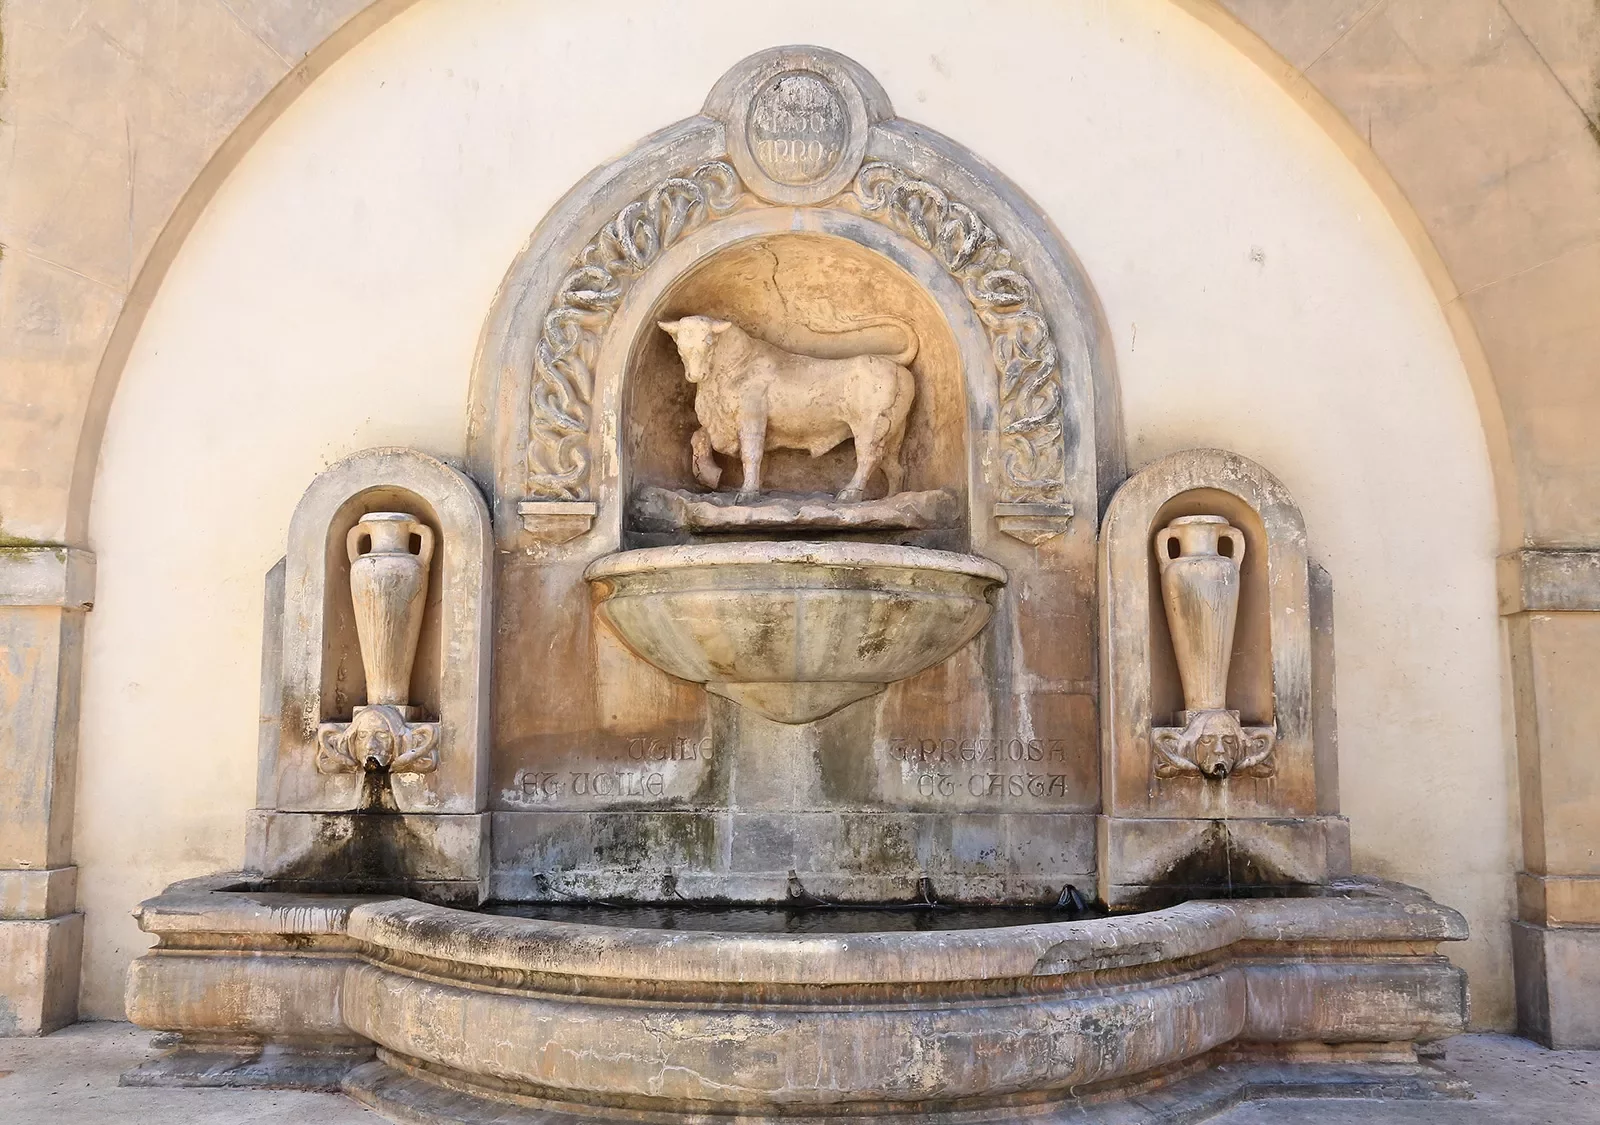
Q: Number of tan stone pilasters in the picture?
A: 2